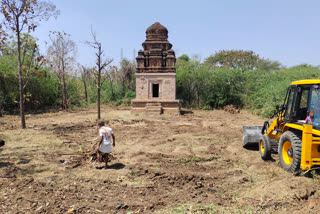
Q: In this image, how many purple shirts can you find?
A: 0